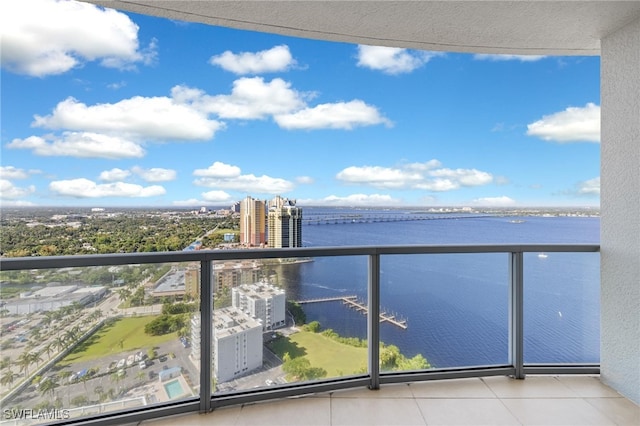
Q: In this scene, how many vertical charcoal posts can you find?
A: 3